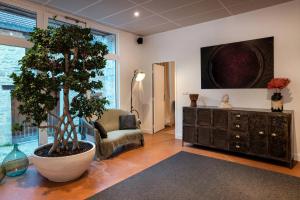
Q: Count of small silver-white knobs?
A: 6